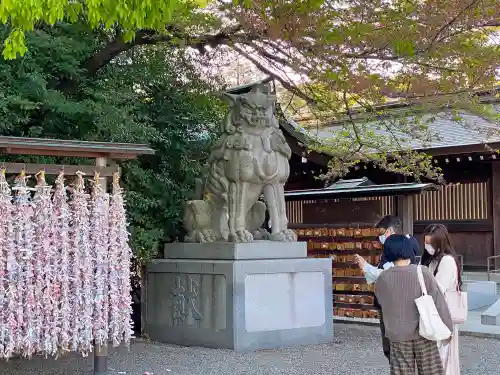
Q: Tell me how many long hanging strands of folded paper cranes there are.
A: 7